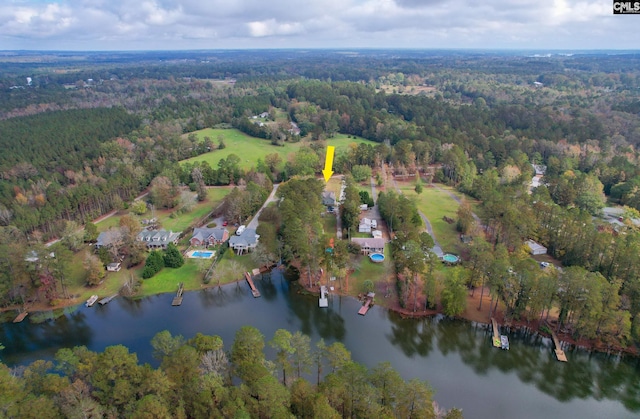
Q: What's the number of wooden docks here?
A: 8